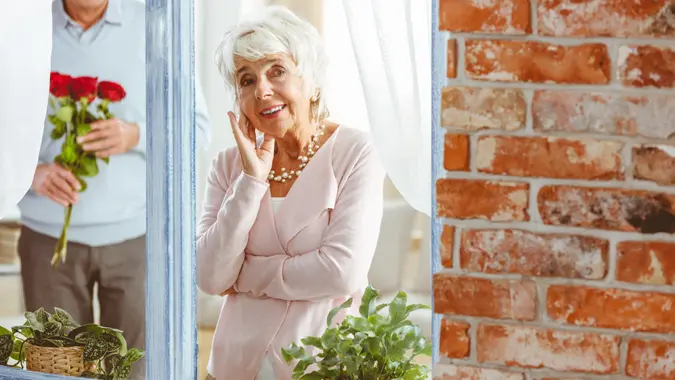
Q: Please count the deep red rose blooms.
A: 3